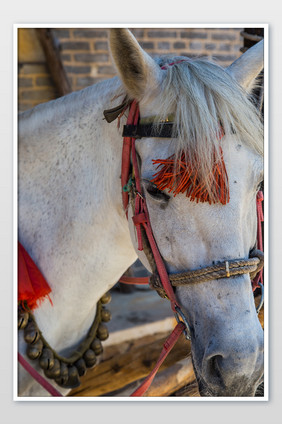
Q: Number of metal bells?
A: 13